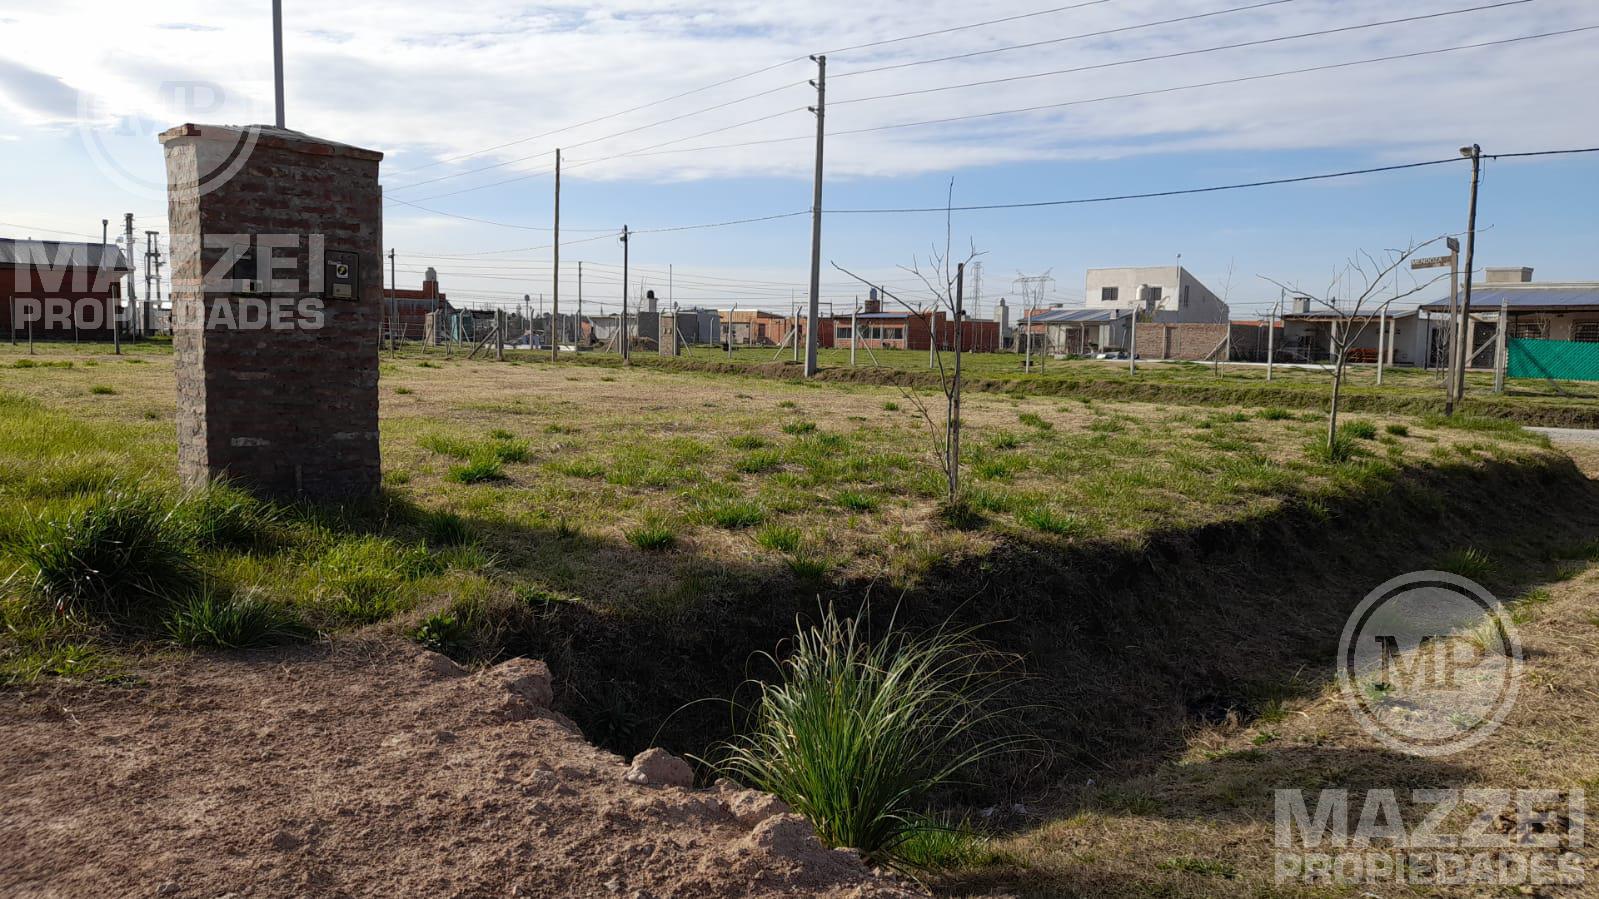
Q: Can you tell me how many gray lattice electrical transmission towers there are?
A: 2